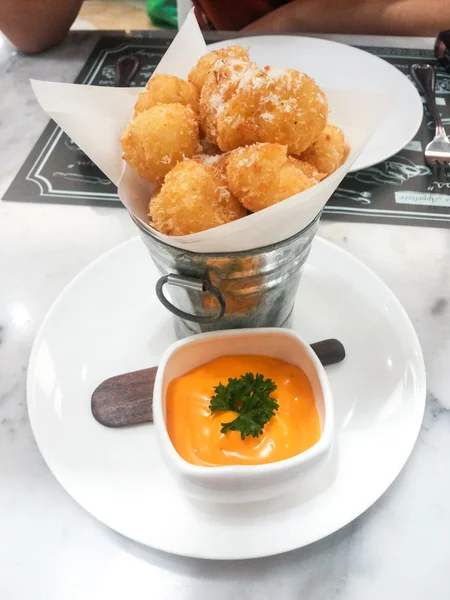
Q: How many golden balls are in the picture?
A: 8